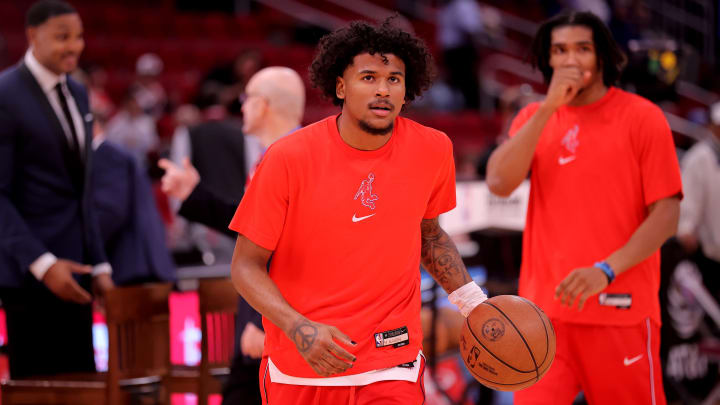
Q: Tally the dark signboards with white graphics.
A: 1